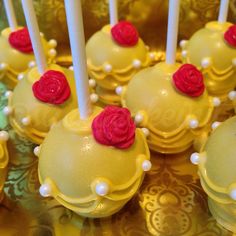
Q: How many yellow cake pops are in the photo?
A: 8